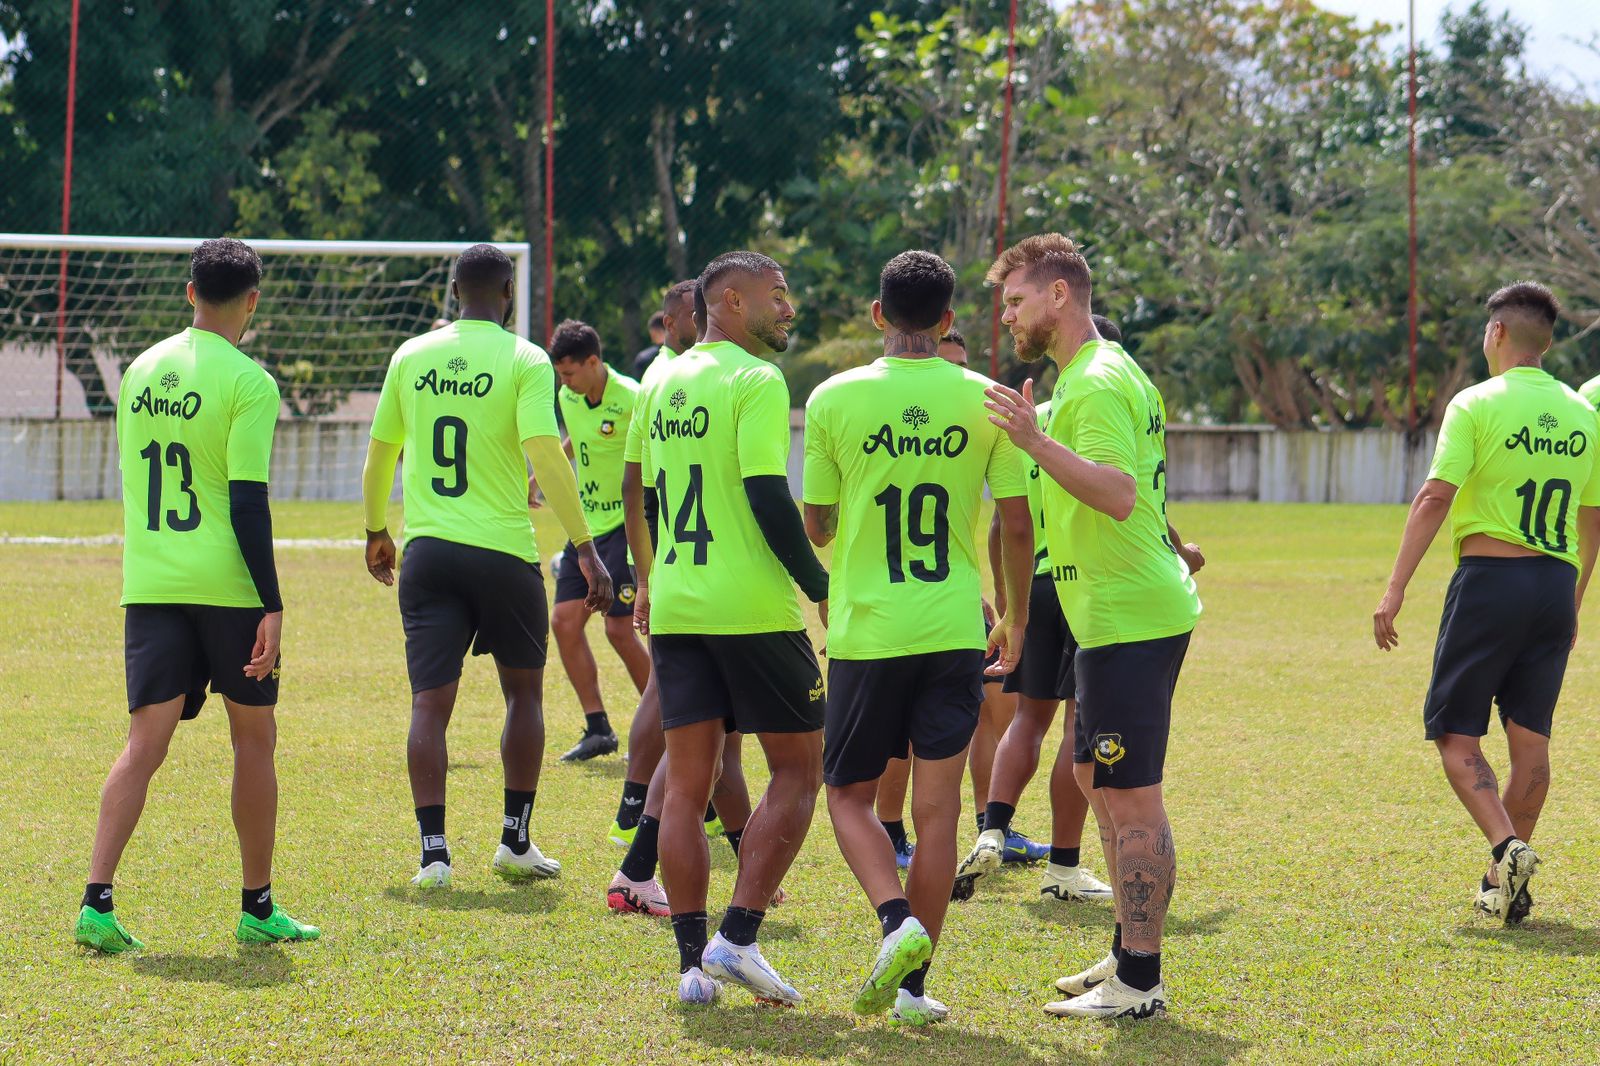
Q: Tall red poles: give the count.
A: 4